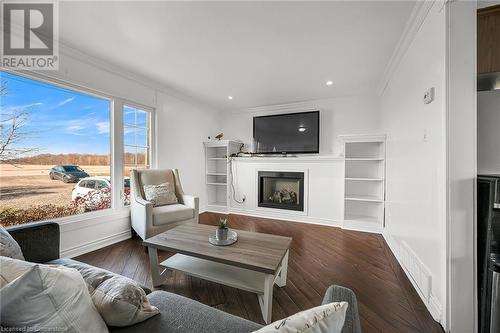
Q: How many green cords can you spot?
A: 0